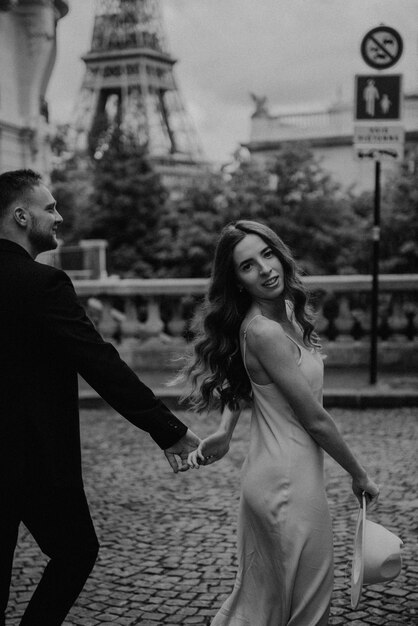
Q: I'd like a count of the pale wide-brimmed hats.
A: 1